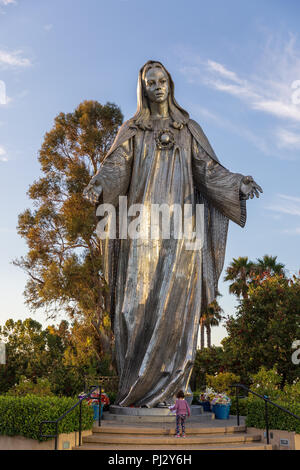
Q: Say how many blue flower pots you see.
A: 3